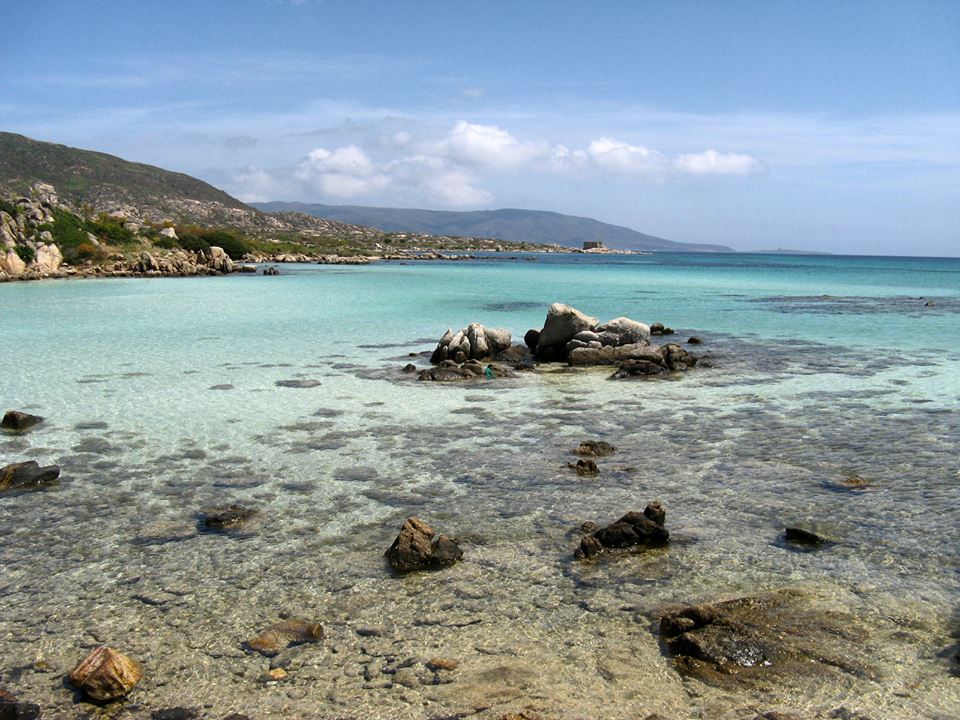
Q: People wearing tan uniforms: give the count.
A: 0